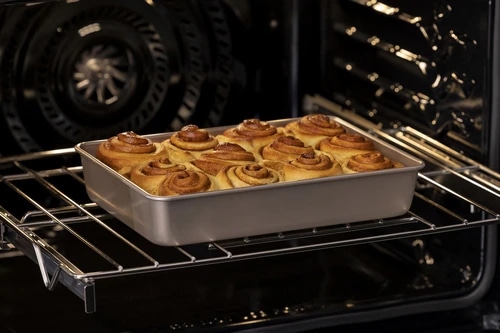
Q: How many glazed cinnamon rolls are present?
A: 12